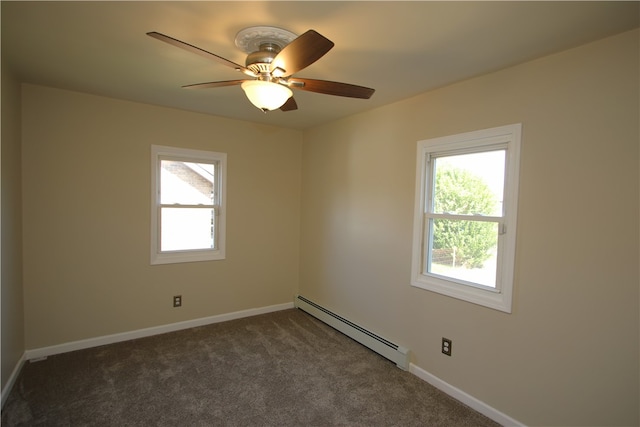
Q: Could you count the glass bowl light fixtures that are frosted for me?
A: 1